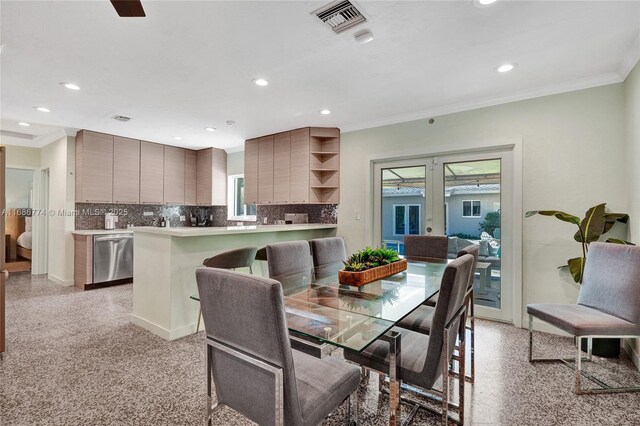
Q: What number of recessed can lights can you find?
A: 9